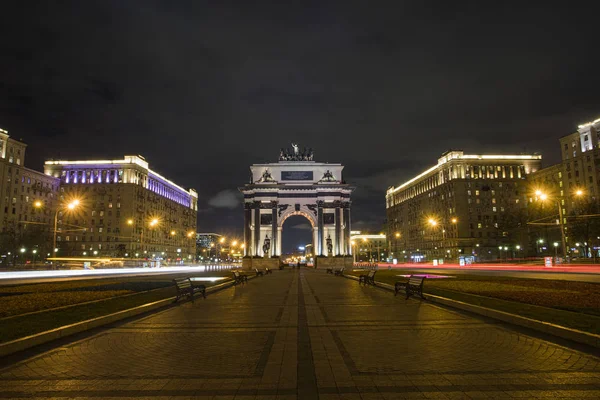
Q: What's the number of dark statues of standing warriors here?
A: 2